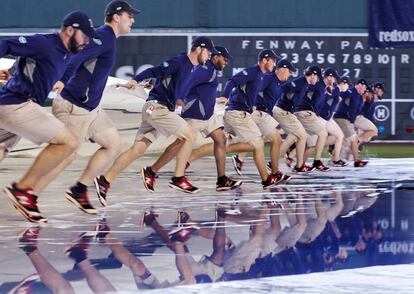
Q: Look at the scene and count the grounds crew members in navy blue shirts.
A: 12